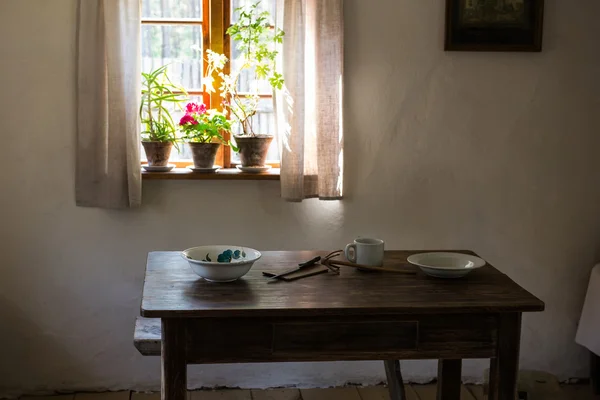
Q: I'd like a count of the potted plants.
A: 3